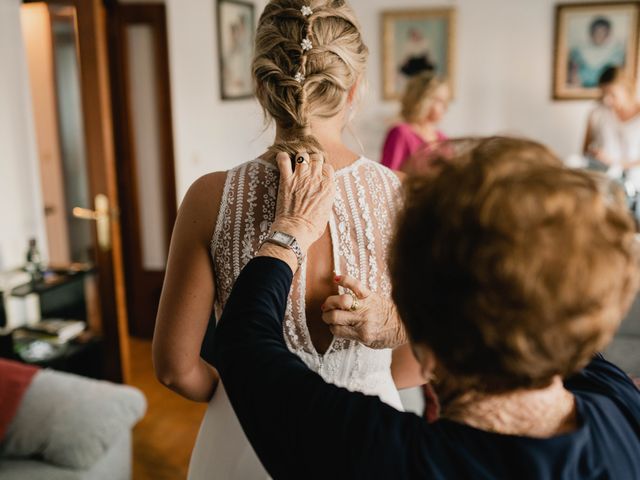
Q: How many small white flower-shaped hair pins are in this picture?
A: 3